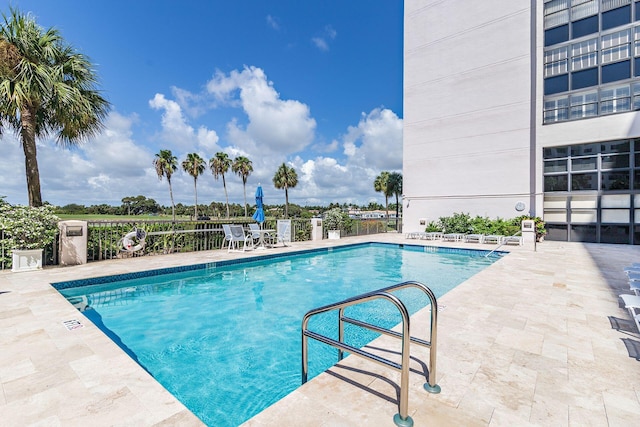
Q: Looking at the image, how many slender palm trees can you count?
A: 7